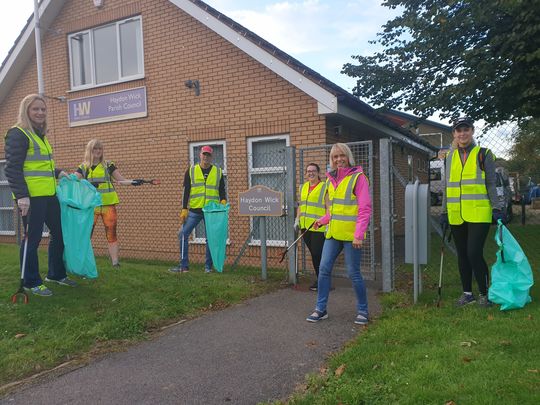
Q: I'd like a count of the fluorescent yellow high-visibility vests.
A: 6